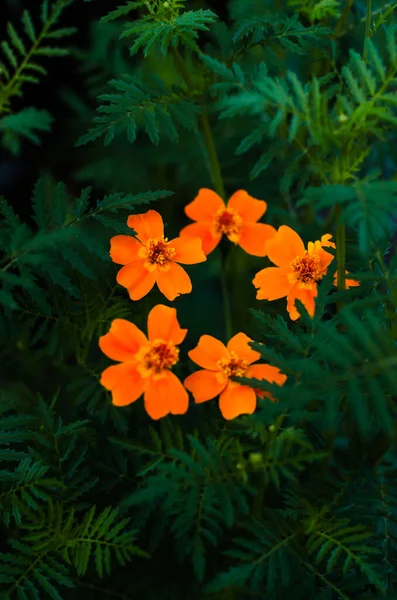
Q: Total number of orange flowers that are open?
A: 5